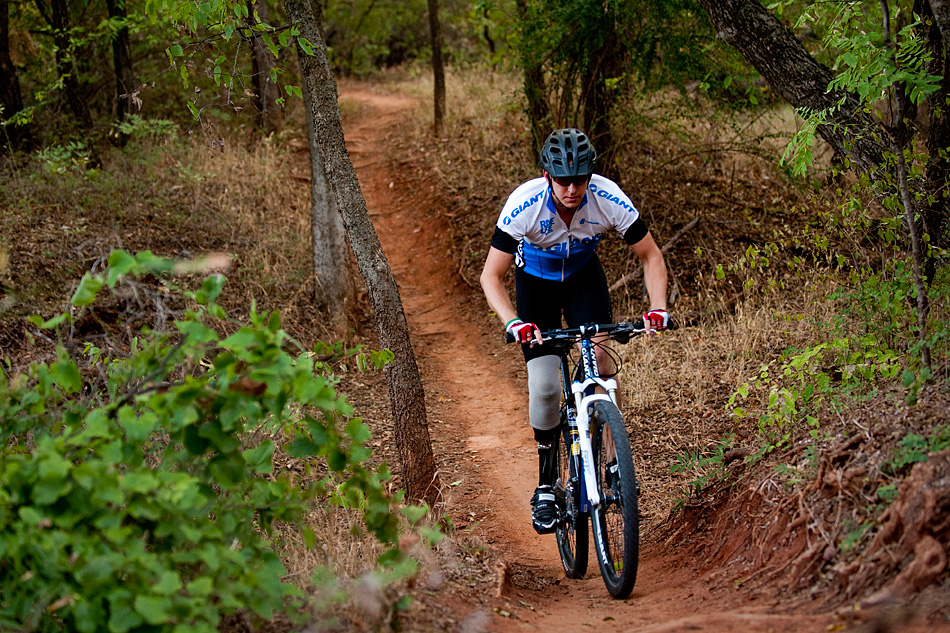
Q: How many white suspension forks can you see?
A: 1